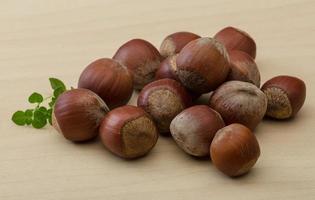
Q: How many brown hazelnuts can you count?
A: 14